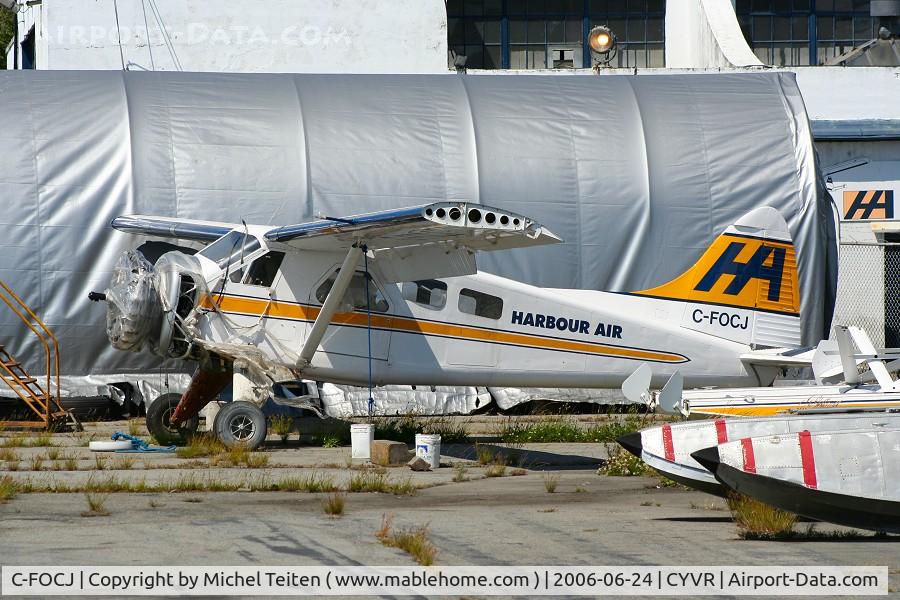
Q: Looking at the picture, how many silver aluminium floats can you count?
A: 2